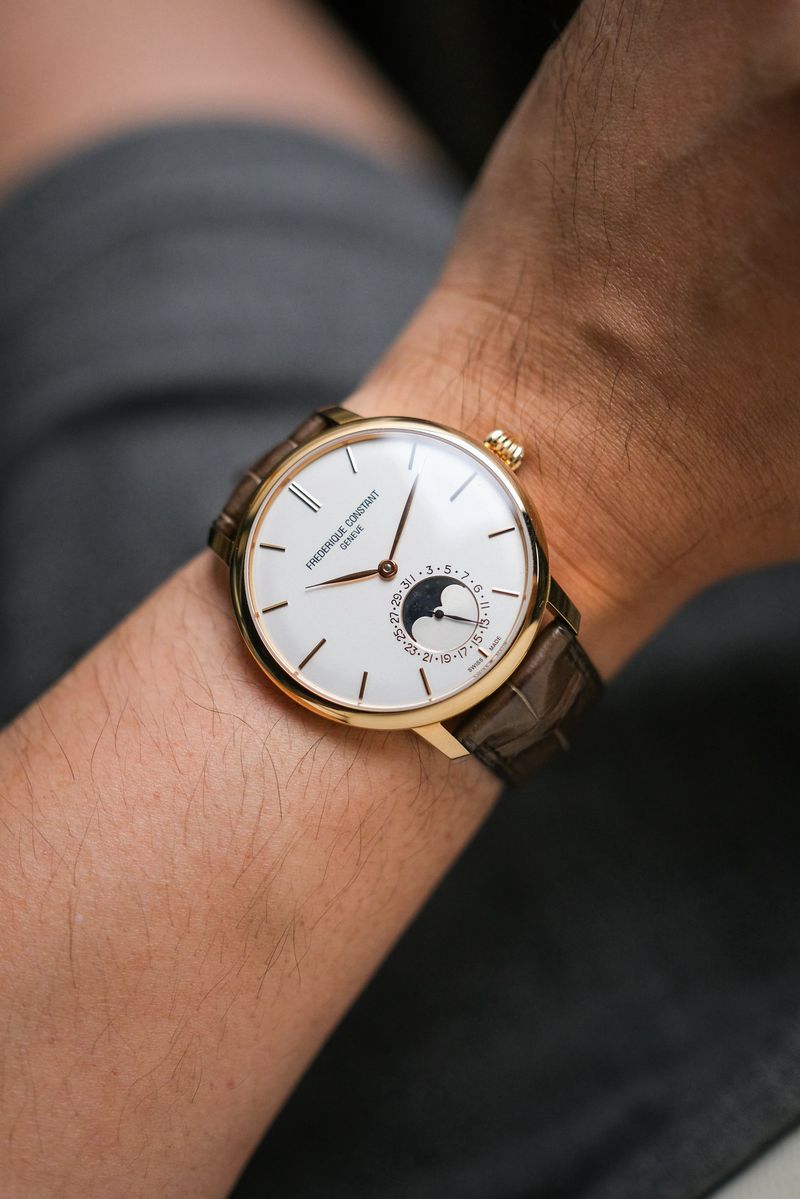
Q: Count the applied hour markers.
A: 12